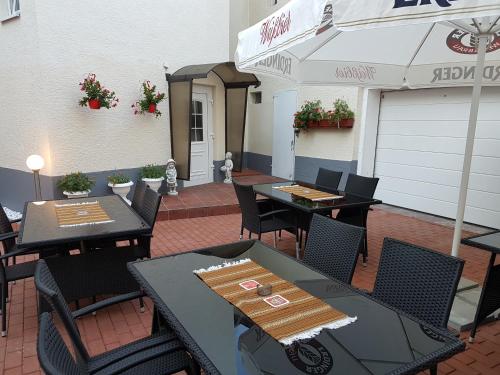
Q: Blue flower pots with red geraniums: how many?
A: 0